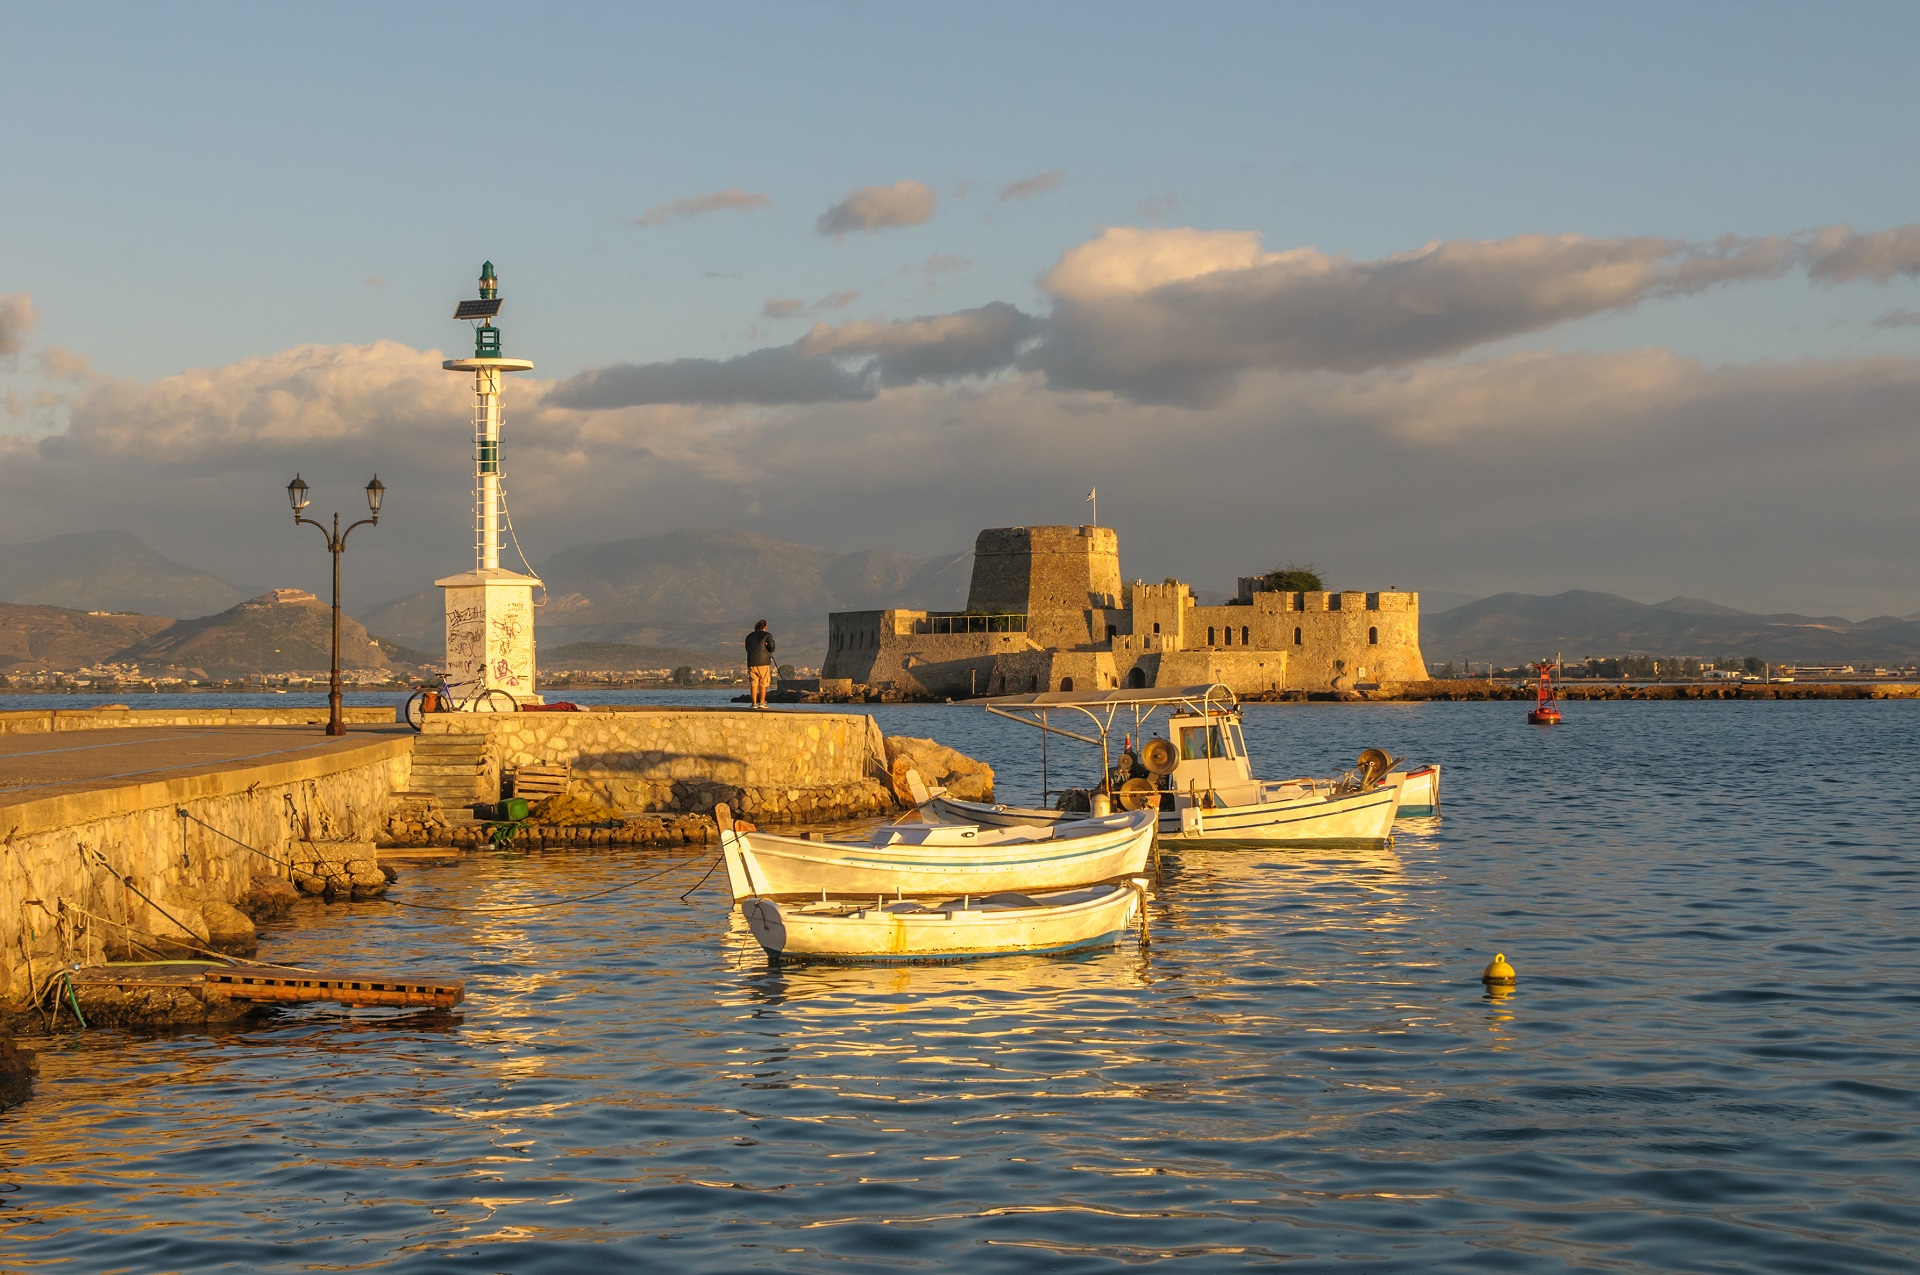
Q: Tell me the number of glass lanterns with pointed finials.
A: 2